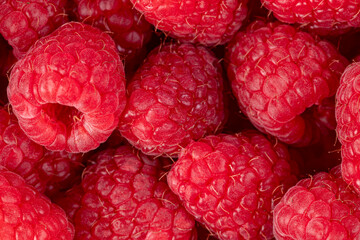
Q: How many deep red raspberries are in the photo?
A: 13